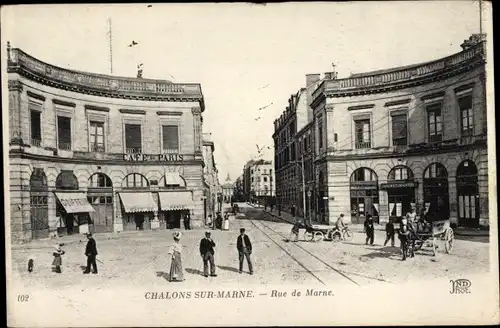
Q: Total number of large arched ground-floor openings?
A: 9